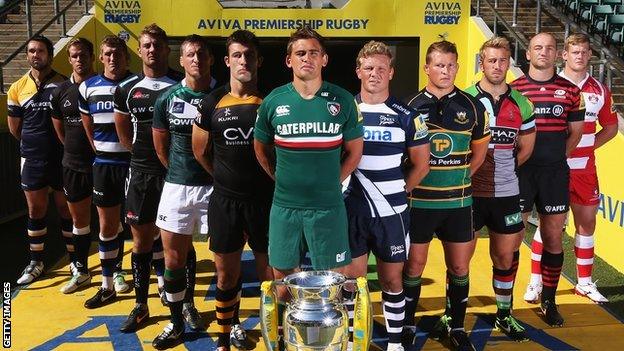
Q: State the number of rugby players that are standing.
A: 12